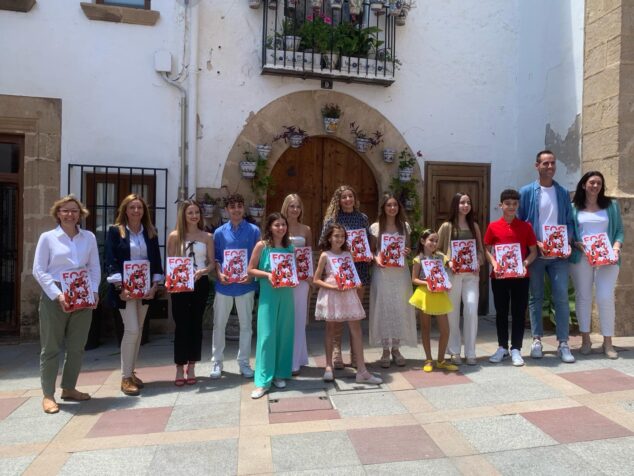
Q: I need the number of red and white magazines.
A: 14